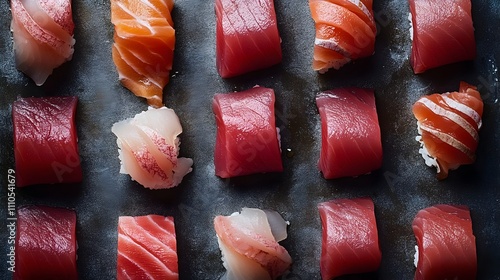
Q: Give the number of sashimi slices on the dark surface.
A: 15